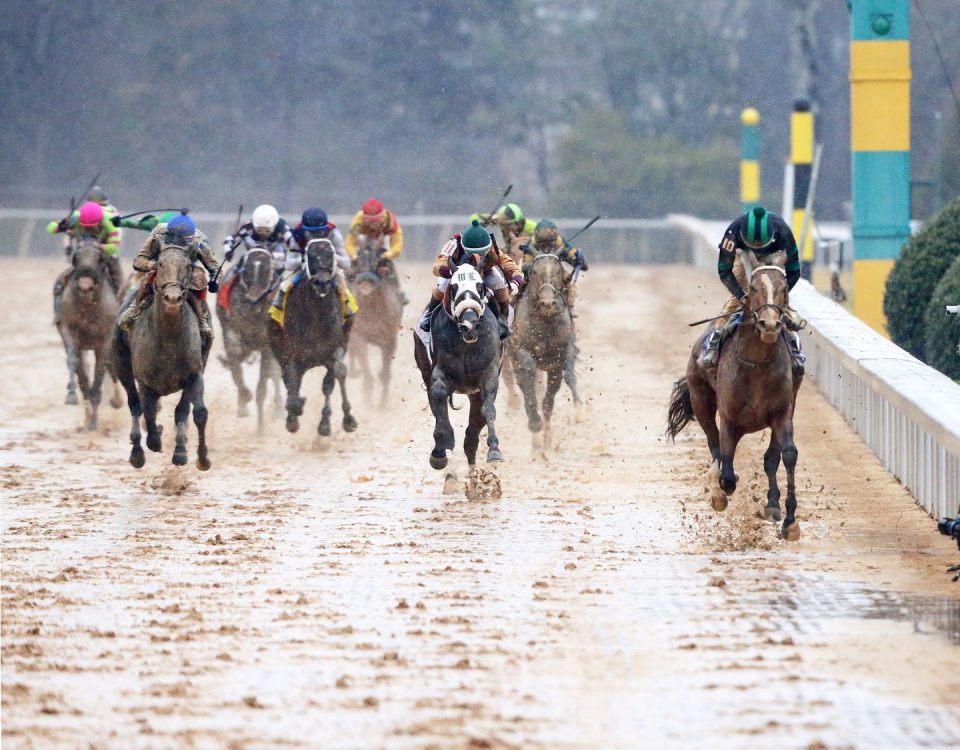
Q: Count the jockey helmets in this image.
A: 10